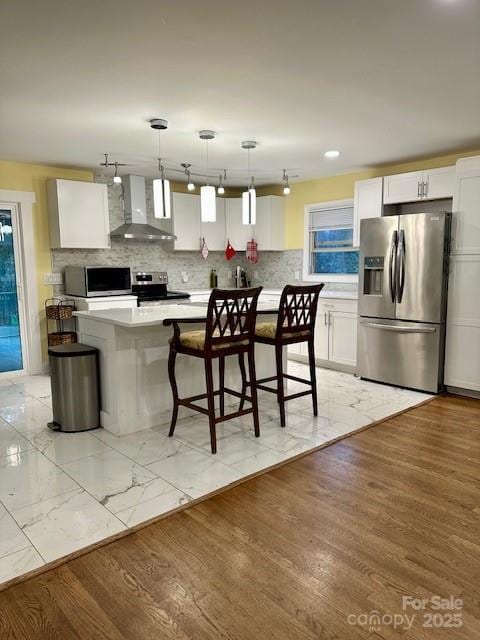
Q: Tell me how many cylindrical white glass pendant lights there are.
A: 3